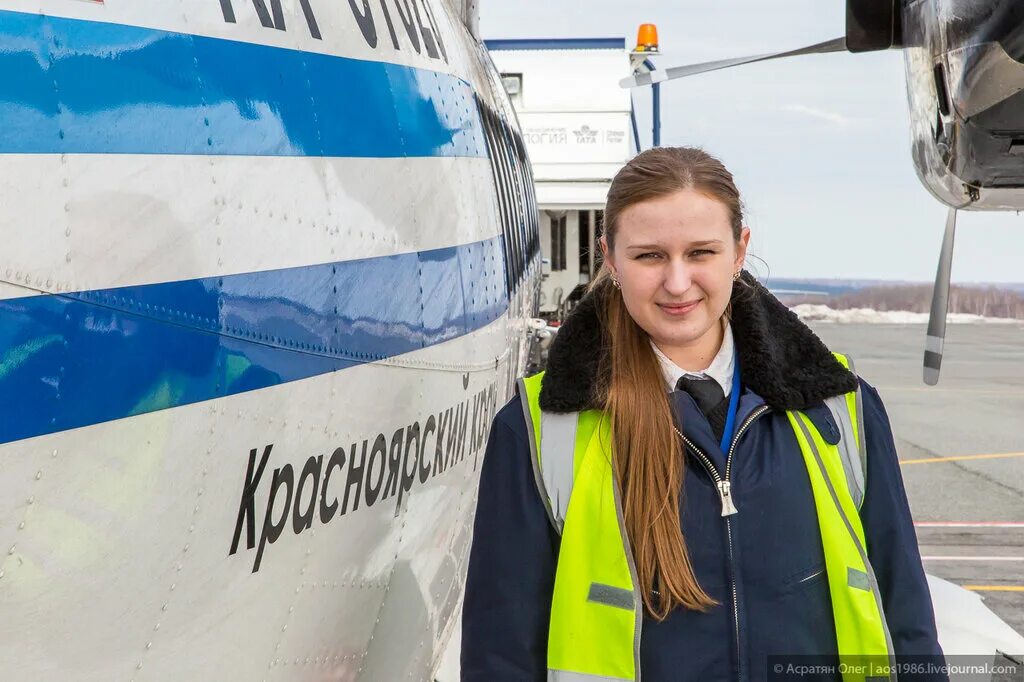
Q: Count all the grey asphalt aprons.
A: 1